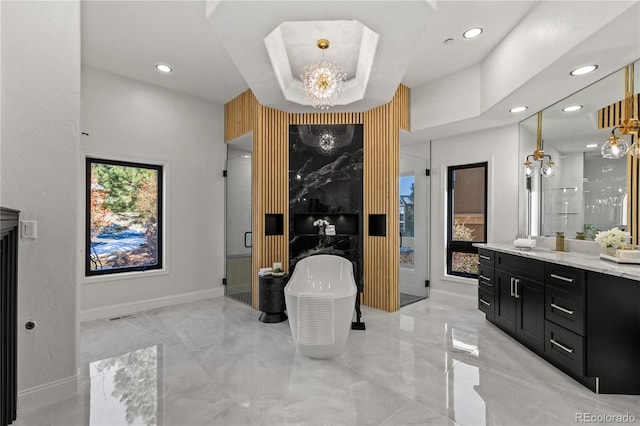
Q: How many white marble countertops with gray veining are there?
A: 1